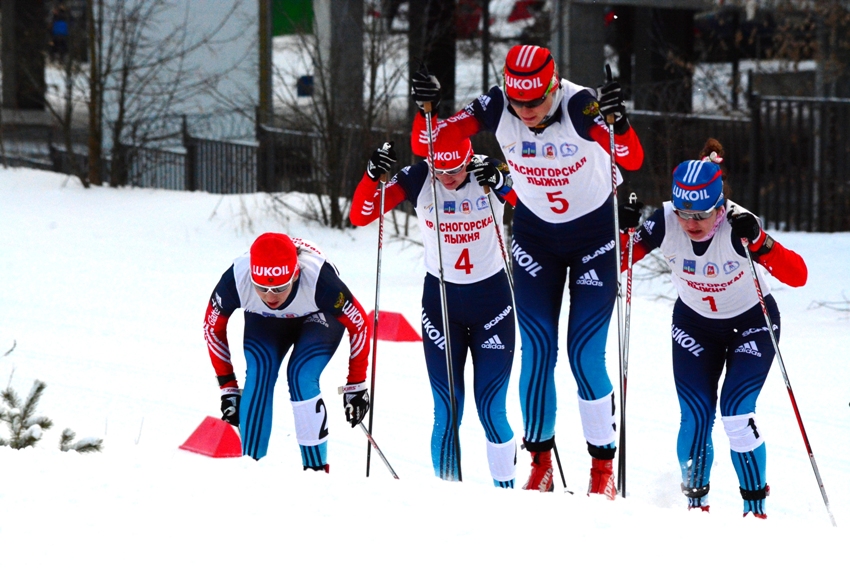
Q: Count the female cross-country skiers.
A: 4